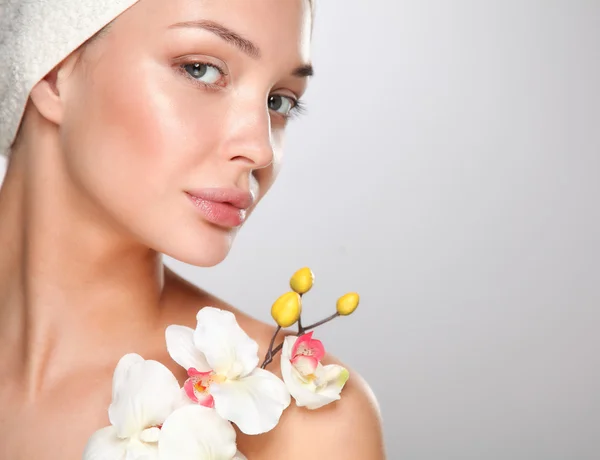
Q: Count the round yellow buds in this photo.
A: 3